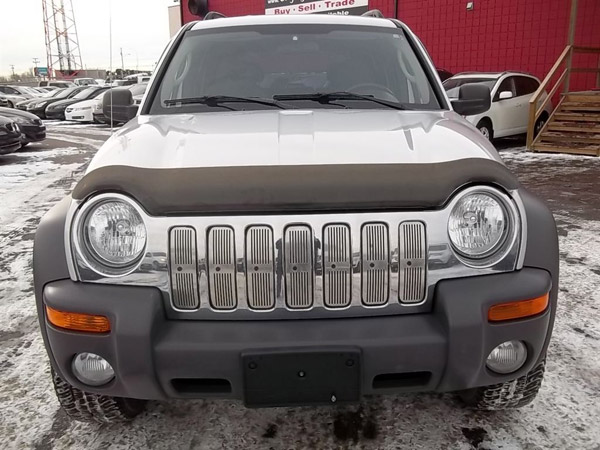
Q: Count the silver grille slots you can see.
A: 7